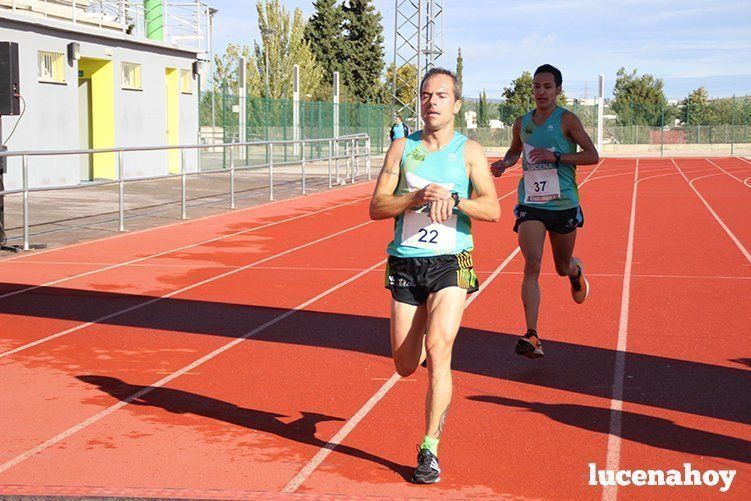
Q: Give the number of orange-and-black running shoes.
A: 2